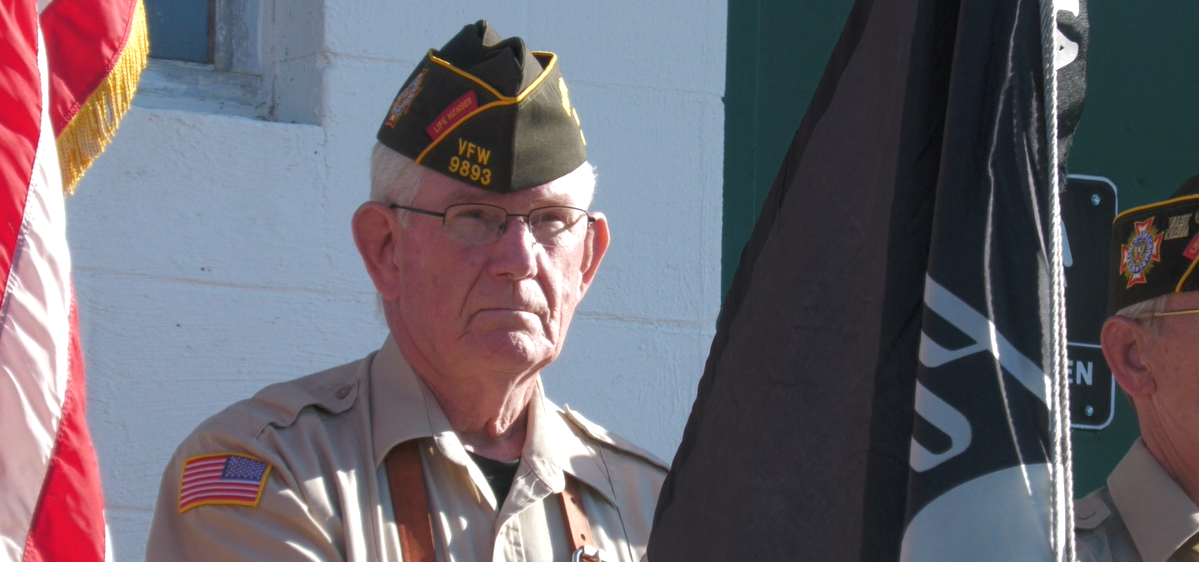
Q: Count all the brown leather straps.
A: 2